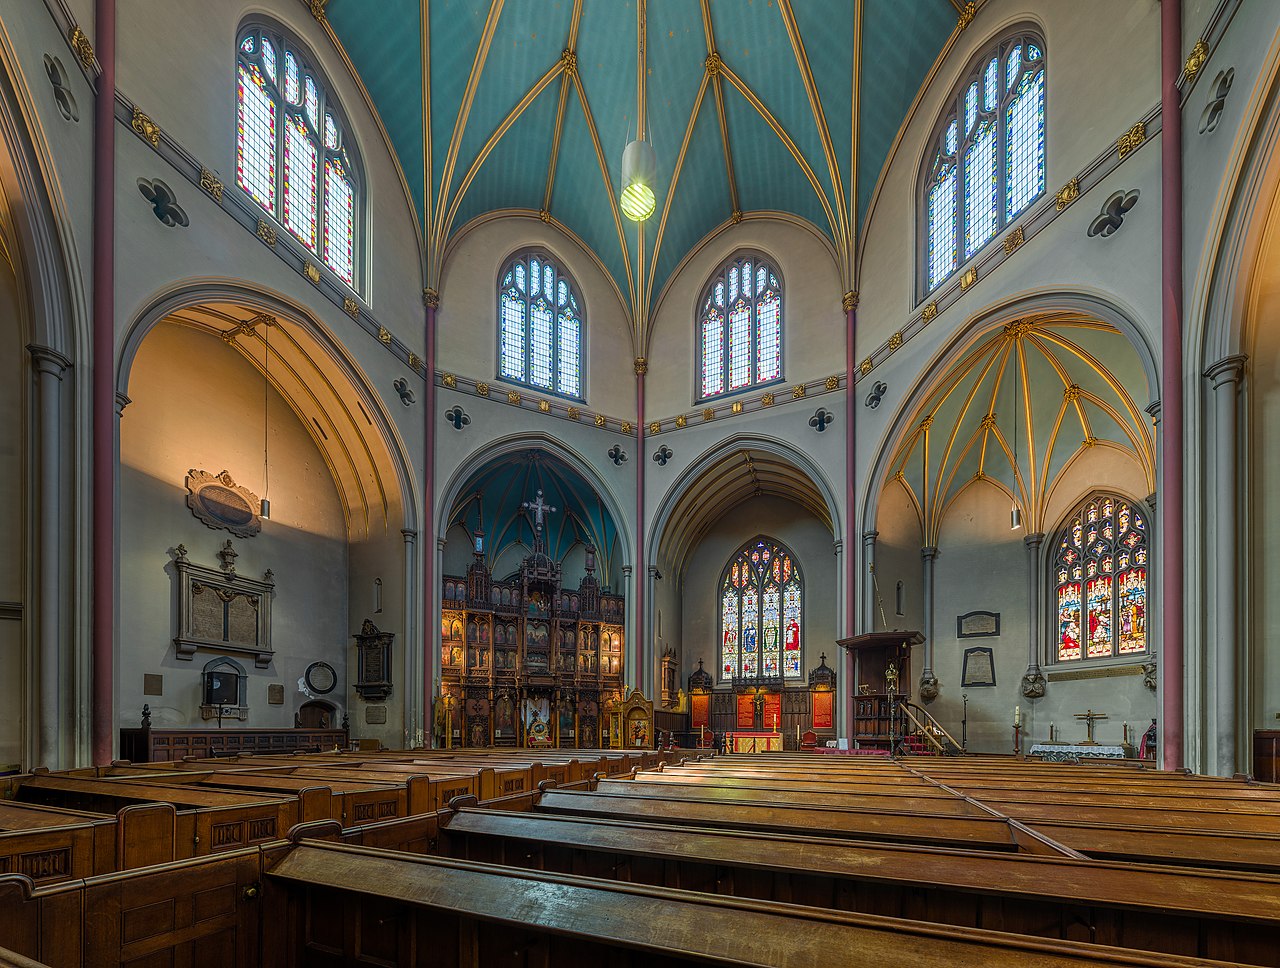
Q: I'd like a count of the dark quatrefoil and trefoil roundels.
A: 10